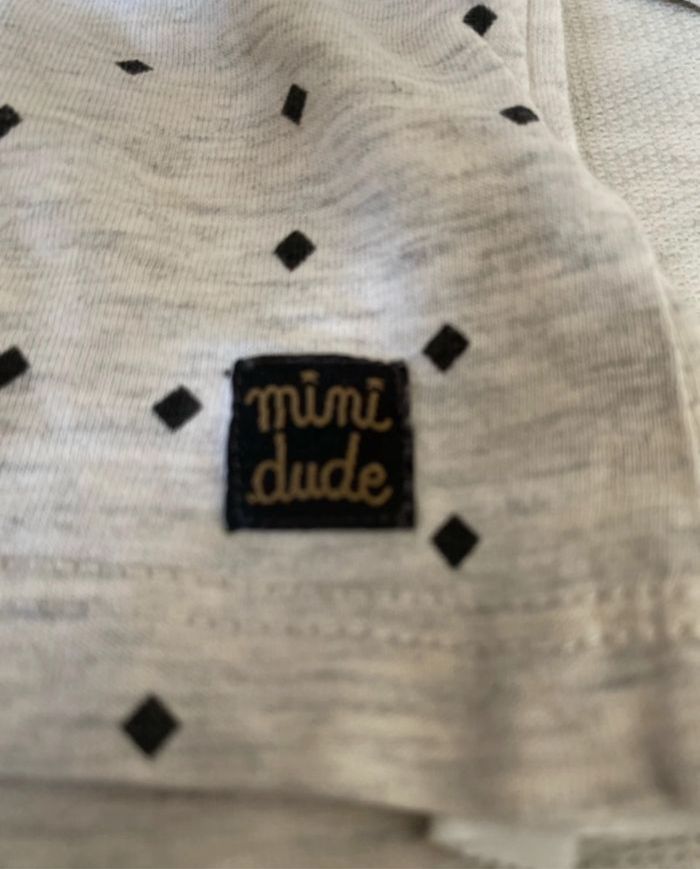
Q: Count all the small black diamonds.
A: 11